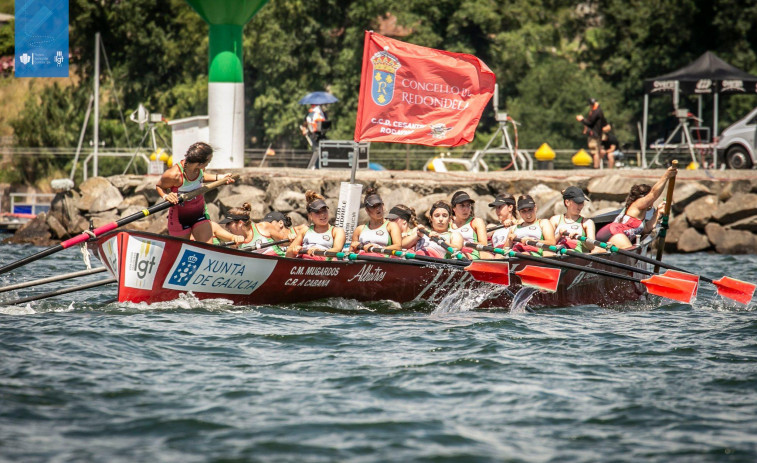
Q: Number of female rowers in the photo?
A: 12